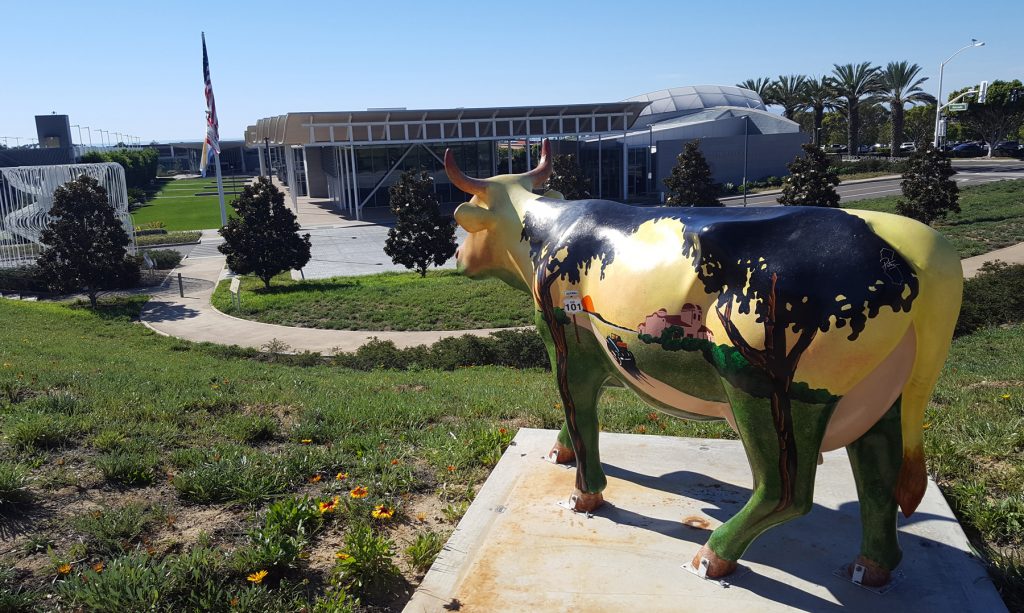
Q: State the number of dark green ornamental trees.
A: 7